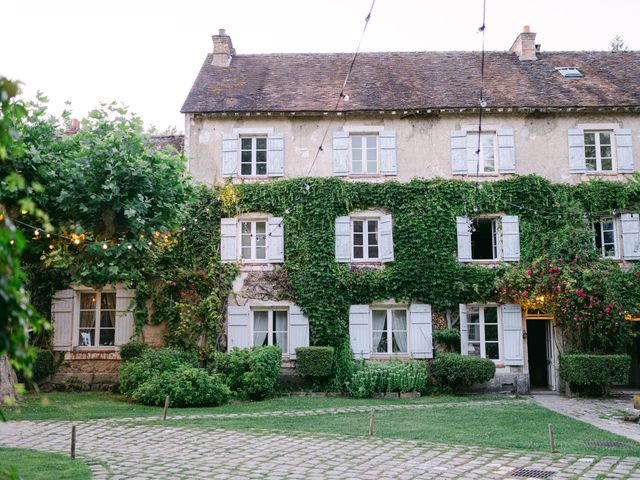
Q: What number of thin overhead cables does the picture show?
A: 2